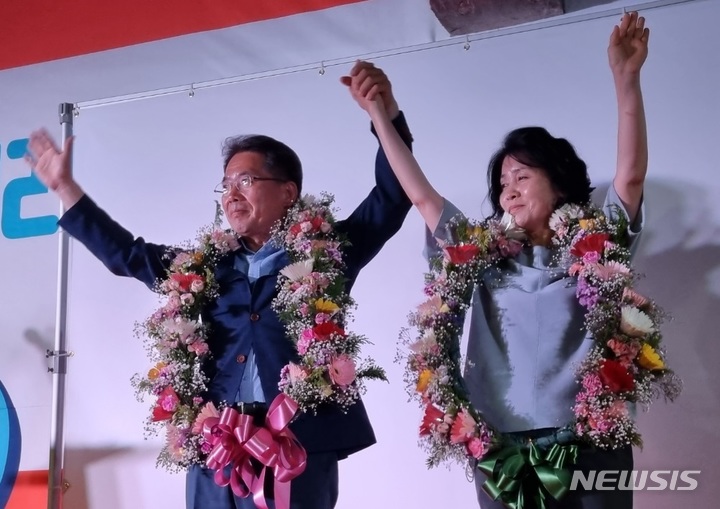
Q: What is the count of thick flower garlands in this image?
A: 2